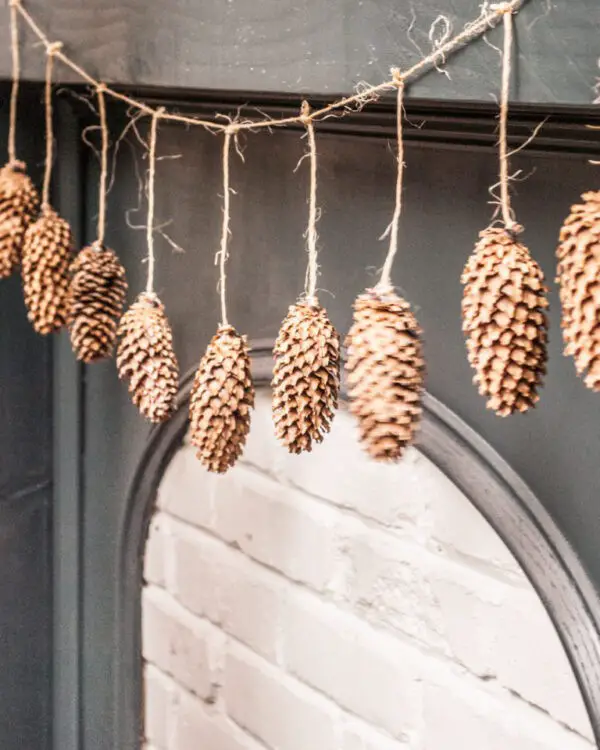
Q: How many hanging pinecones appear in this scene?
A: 9